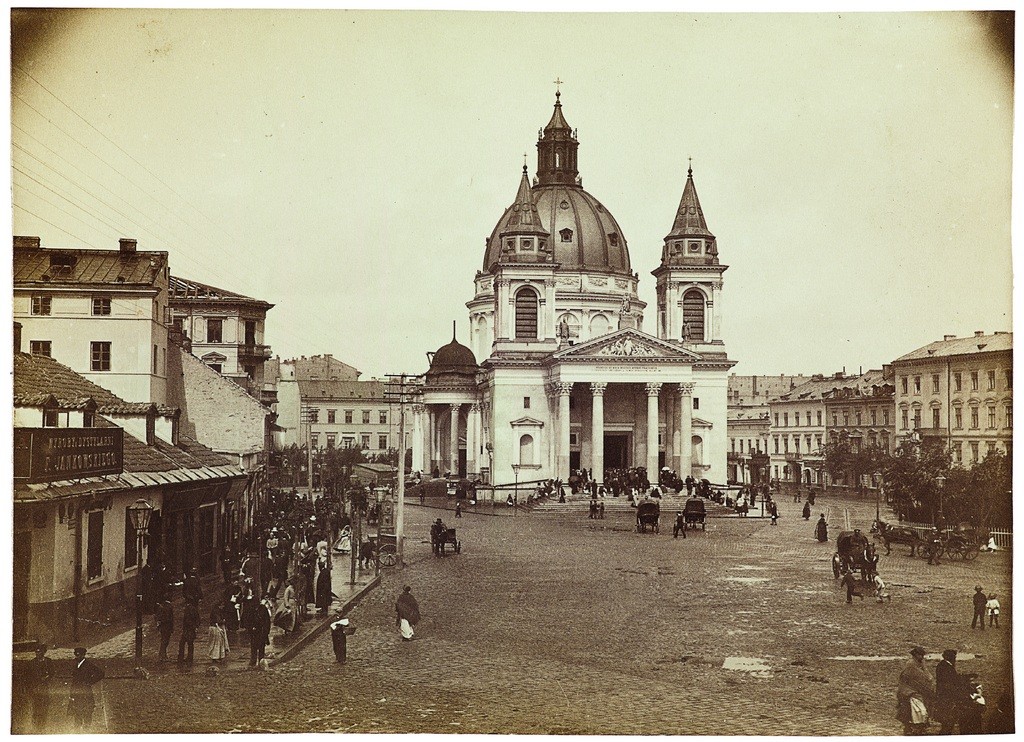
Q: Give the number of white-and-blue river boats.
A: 0